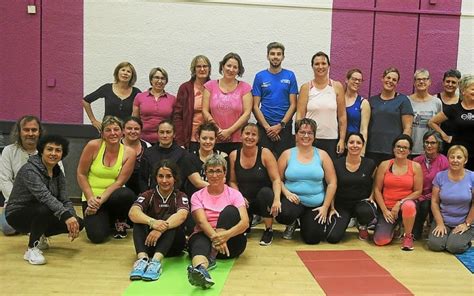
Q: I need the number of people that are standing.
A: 11